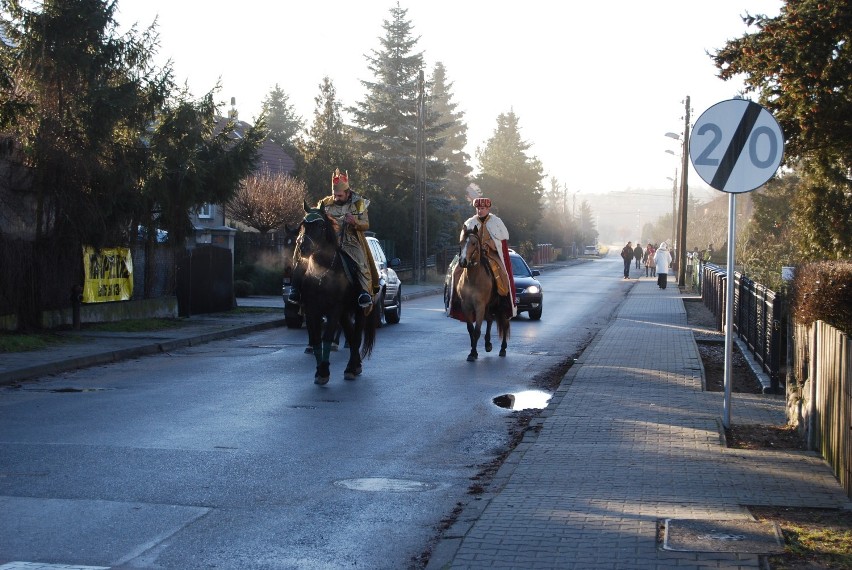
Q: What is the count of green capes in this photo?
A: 0